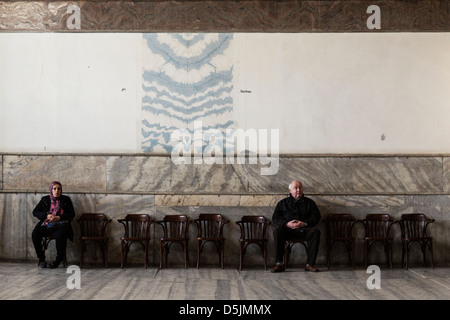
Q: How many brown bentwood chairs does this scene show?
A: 10